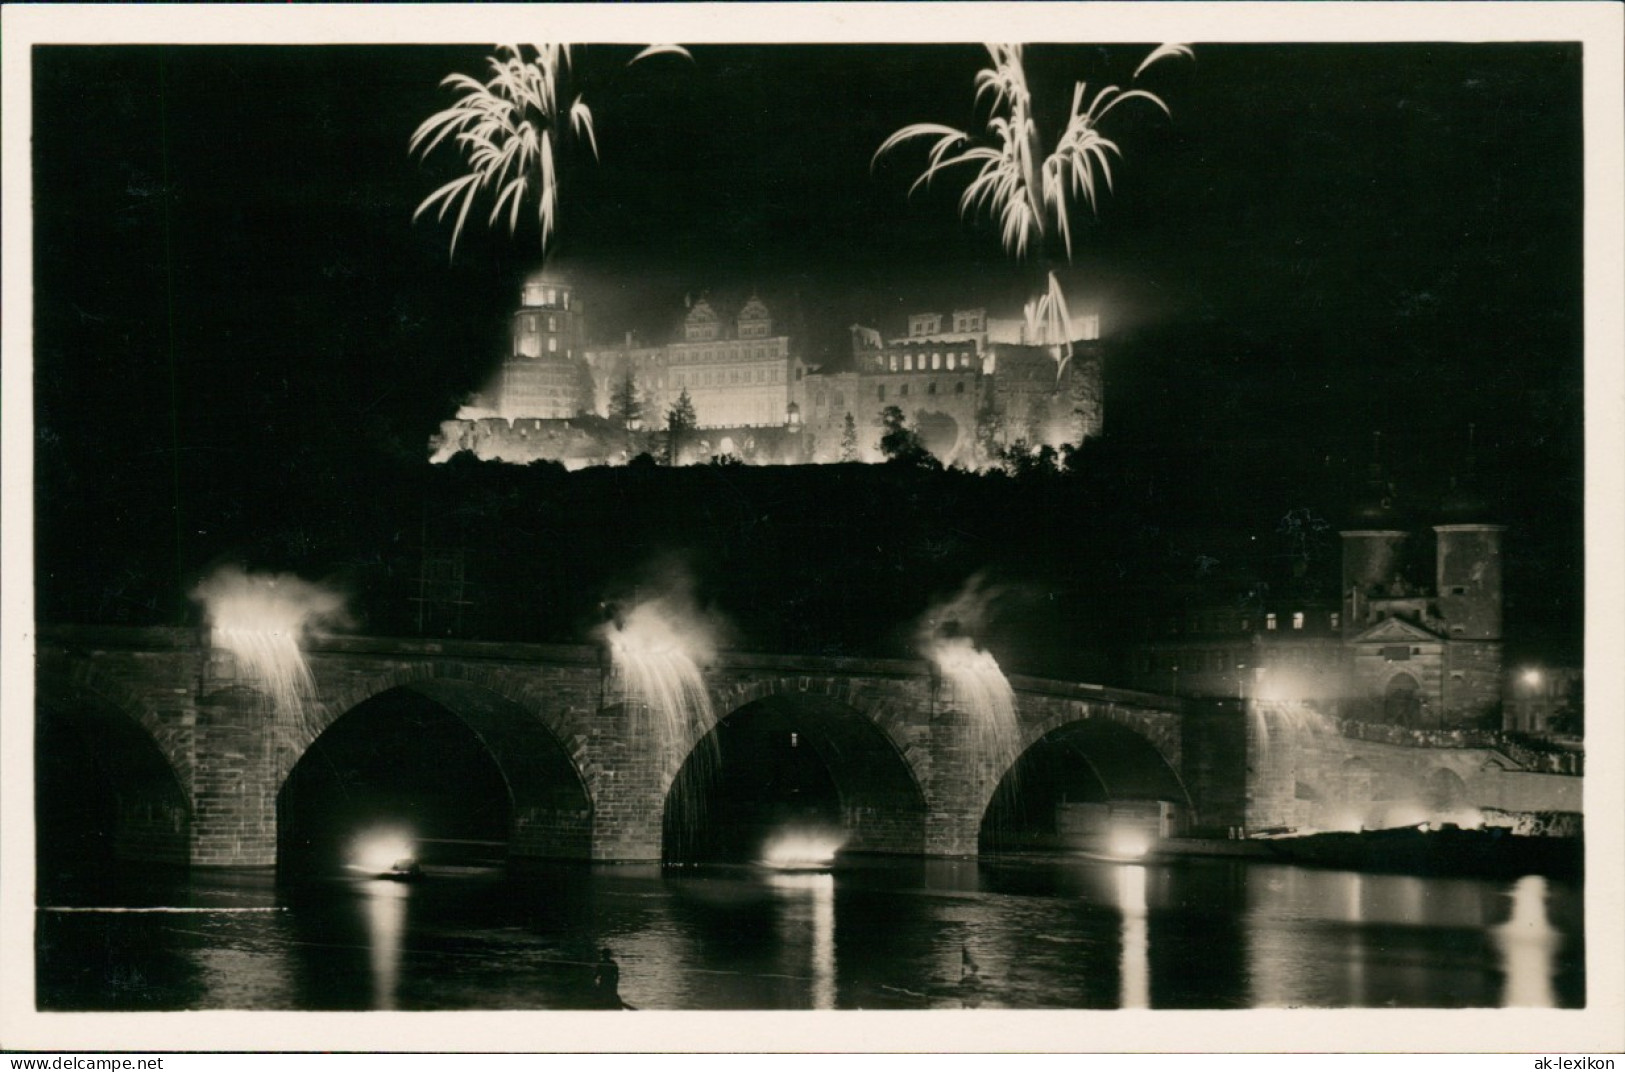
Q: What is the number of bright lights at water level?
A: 3